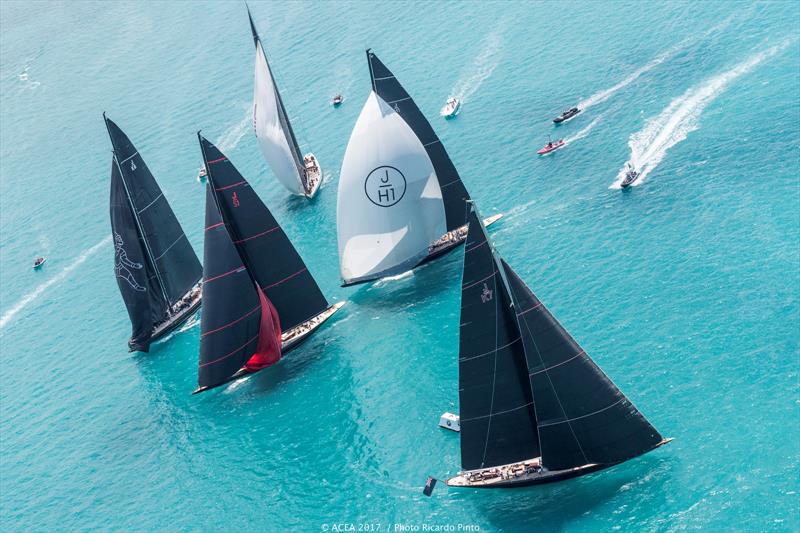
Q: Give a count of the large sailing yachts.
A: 5